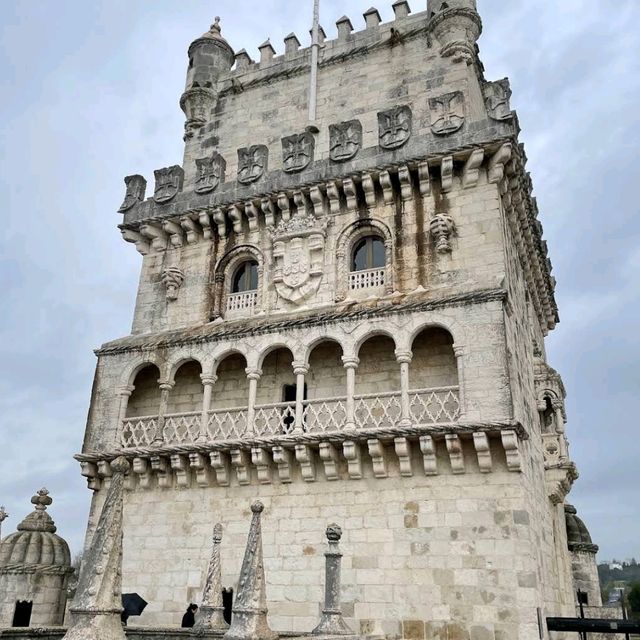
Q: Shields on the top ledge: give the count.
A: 9